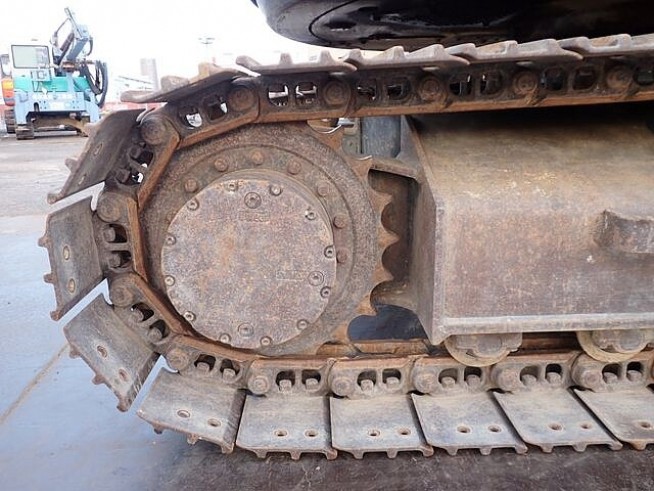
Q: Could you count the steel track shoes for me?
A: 14